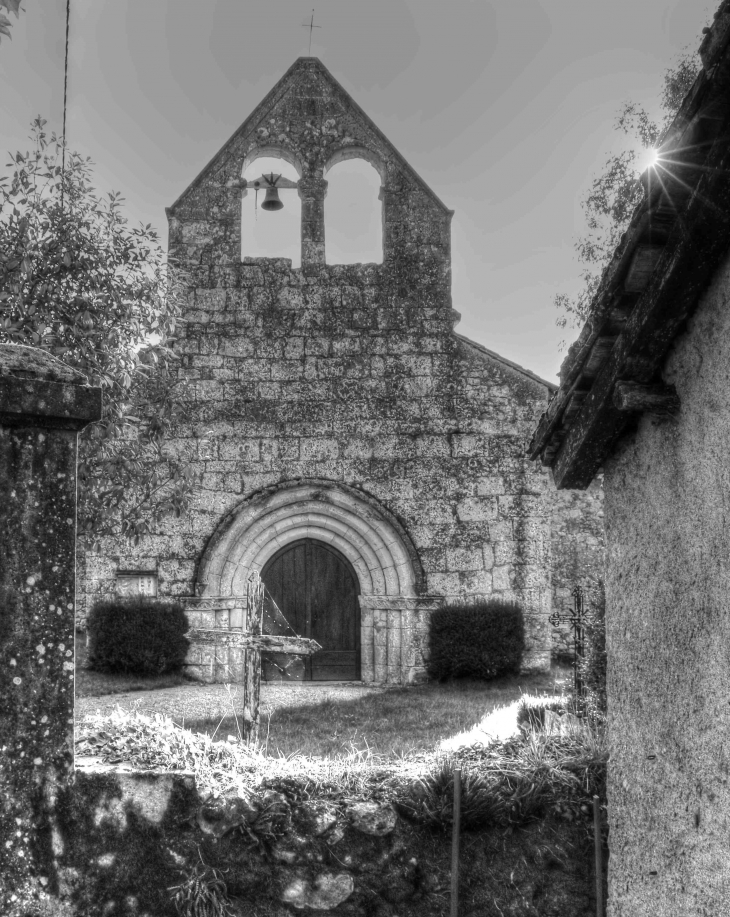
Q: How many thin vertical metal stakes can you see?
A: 2